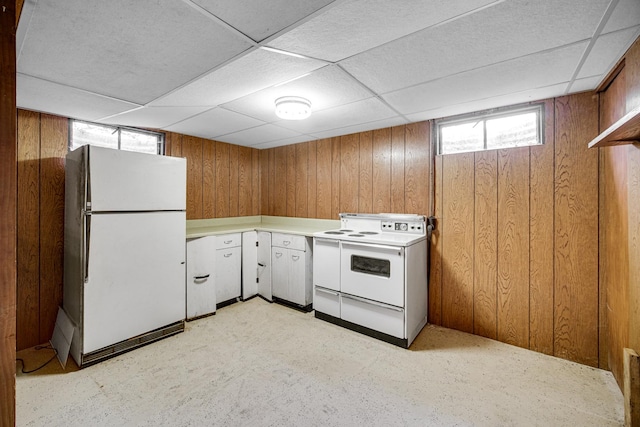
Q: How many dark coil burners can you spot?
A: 4